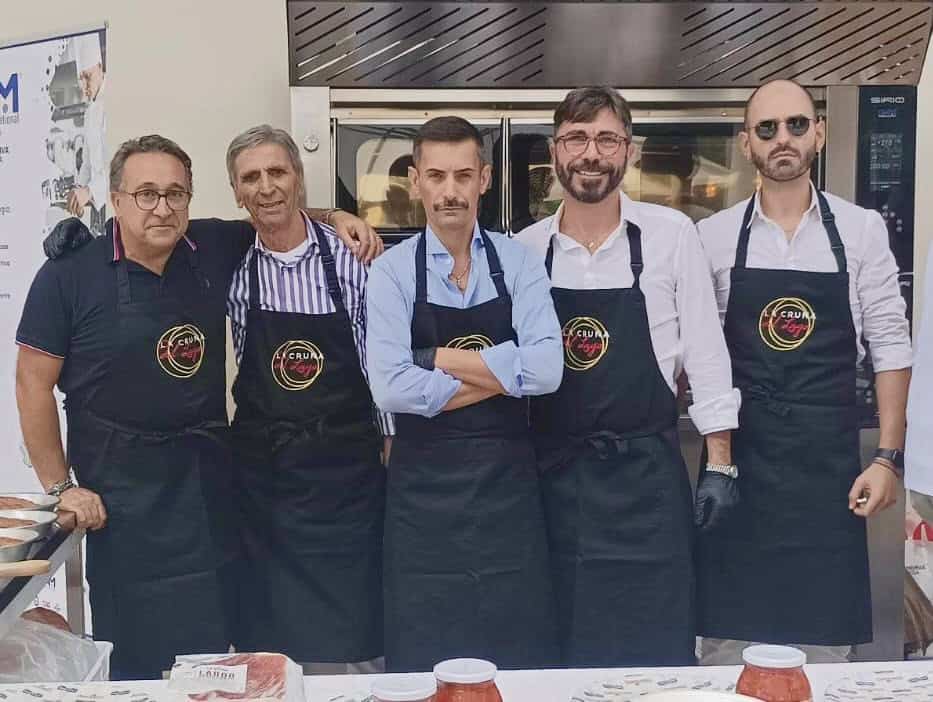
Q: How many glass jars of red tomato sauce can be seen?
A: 3